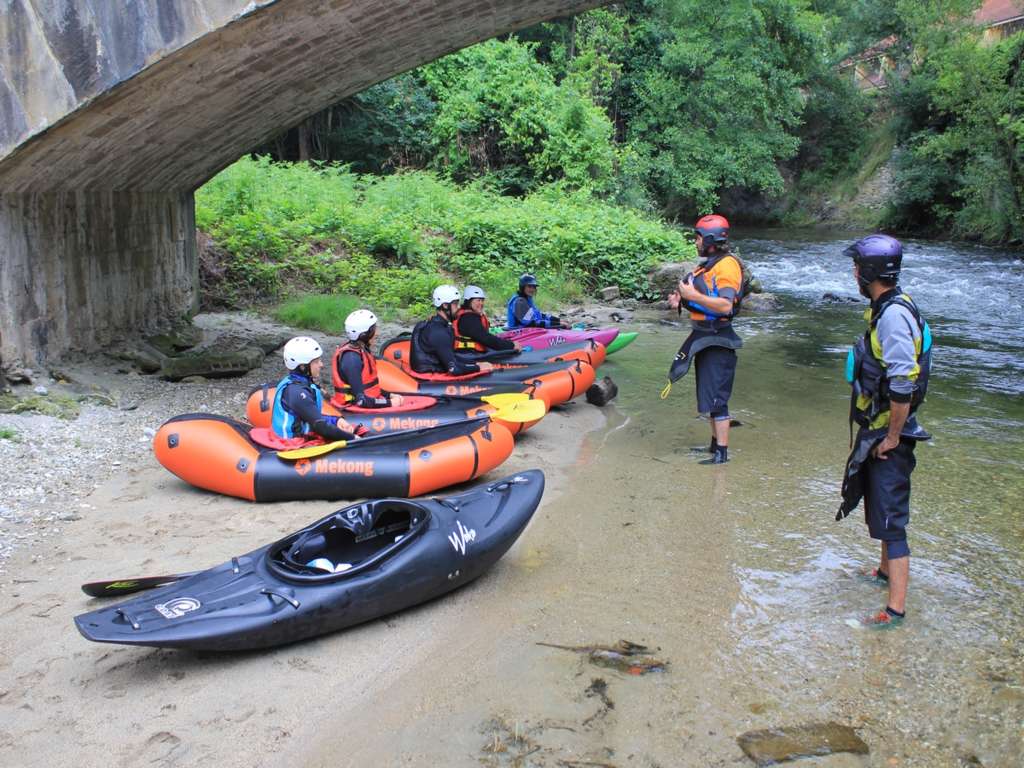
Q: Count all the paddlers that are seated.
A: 5